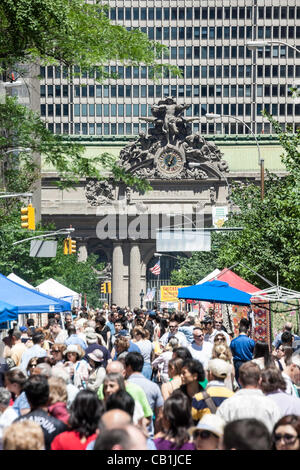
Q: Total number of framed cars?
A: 0